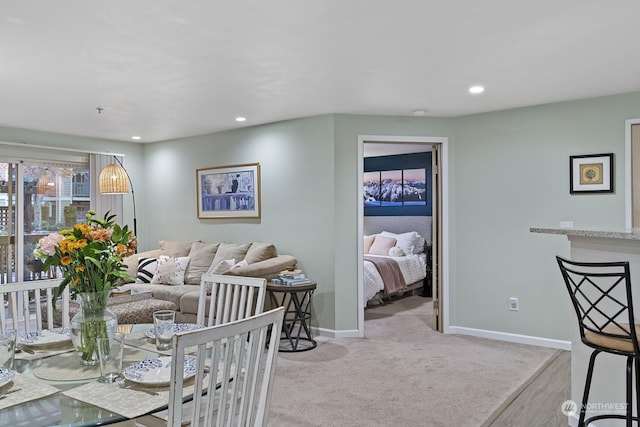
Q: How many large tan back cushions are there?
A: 4